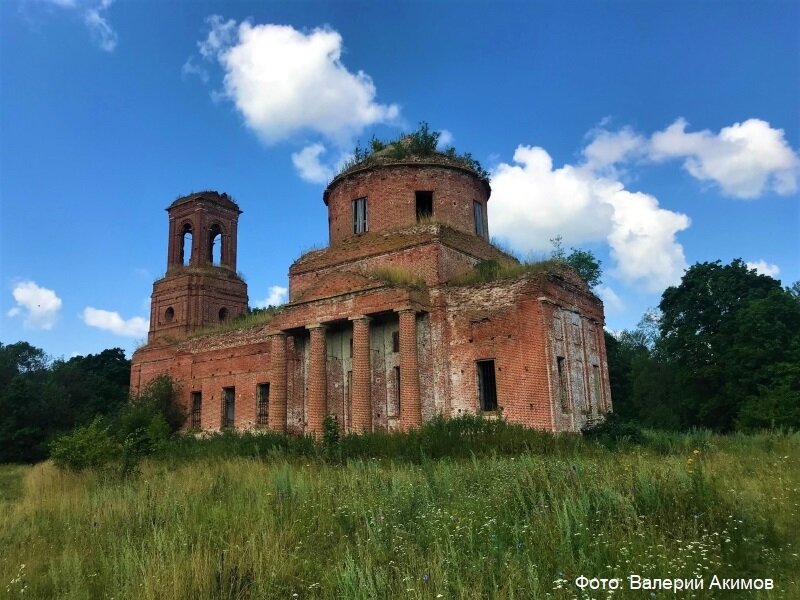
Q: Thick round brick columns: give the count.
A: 4